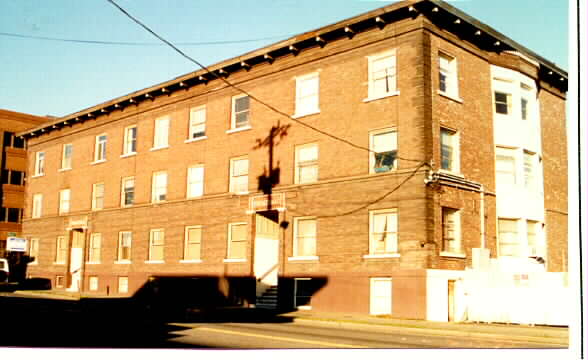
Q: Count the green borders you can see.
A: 0